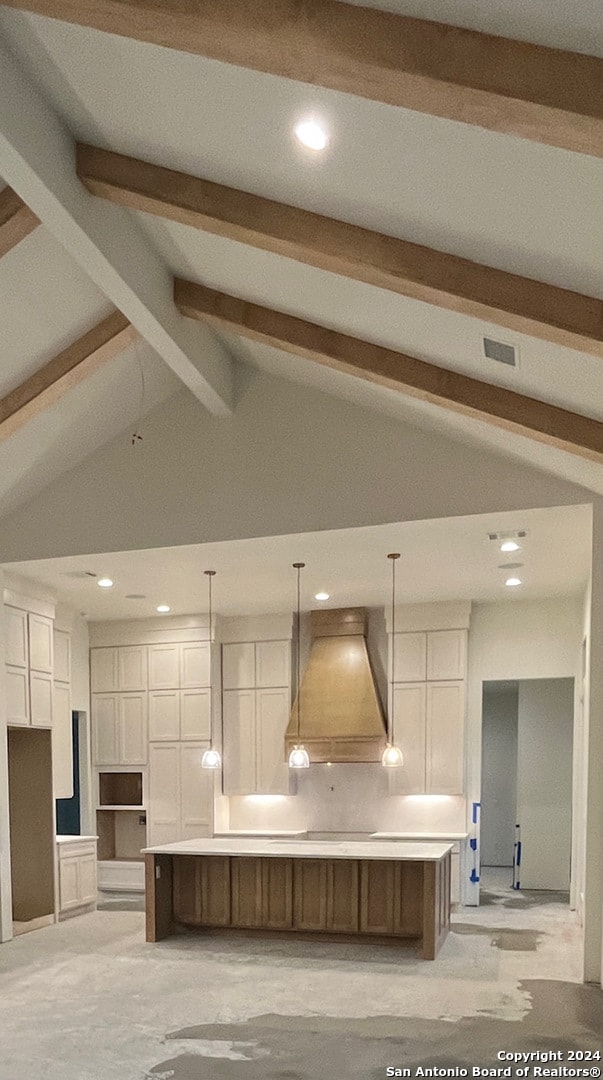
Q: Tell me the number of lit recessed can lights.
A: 6